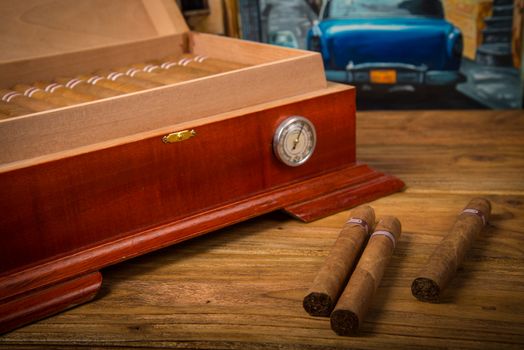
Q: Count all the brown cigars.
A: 14